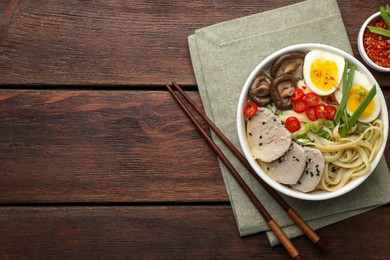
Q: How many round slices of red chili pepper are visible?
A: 8